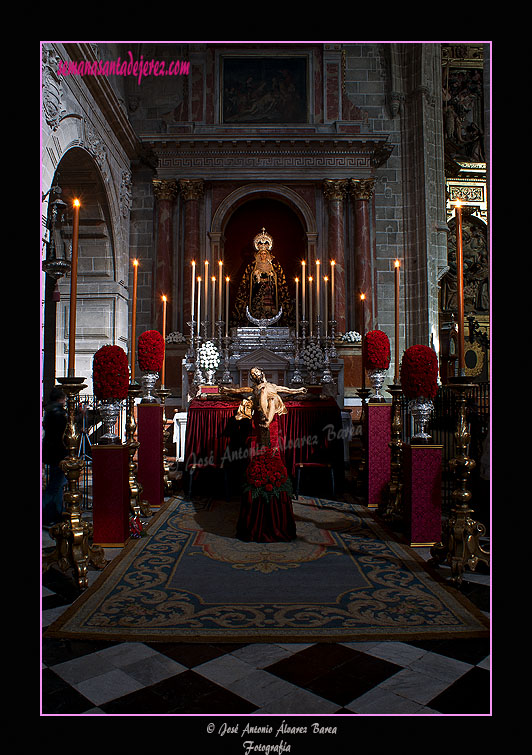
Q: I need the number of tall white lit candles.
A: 12